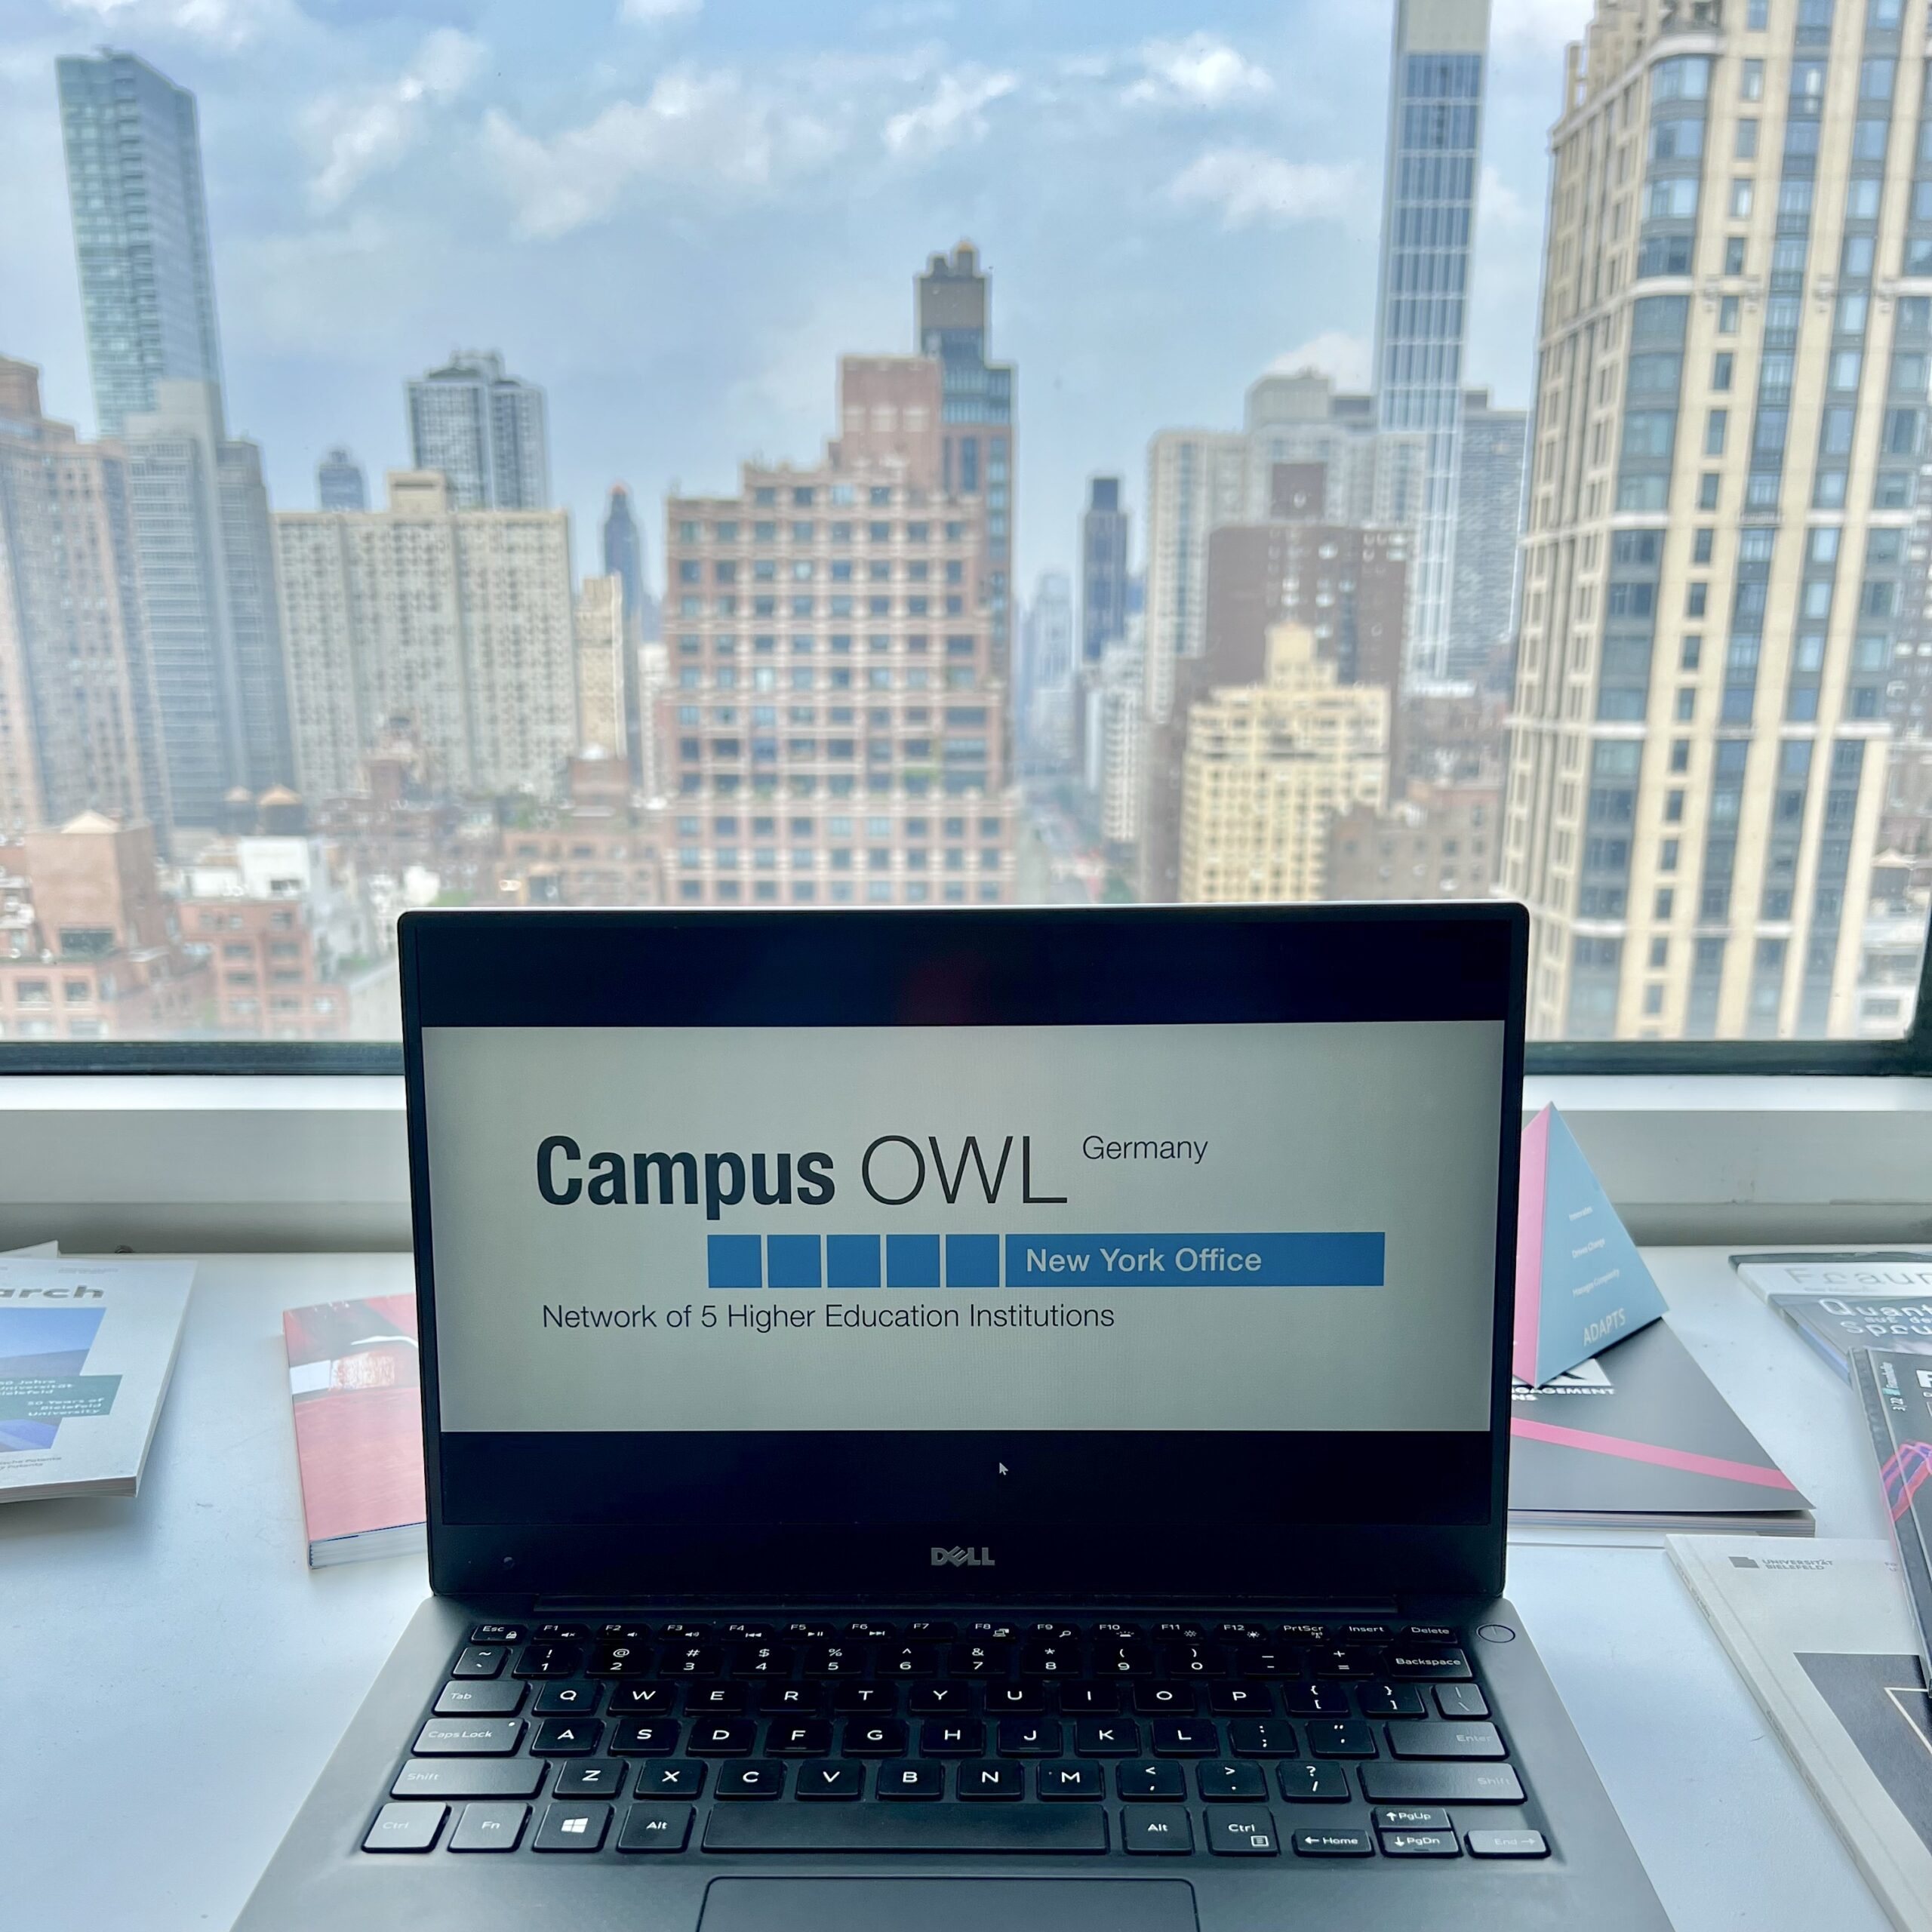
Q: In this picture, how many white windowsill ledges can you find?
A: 1